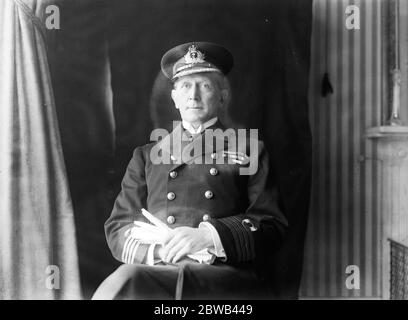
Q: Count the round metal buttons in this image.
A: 8